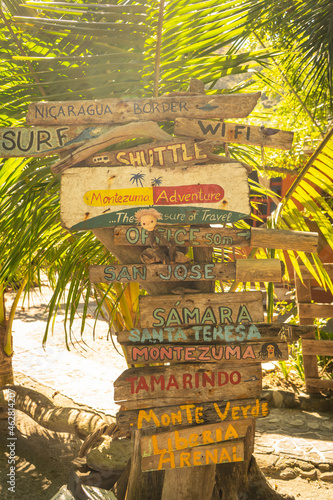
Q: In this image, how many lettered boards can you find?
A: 14